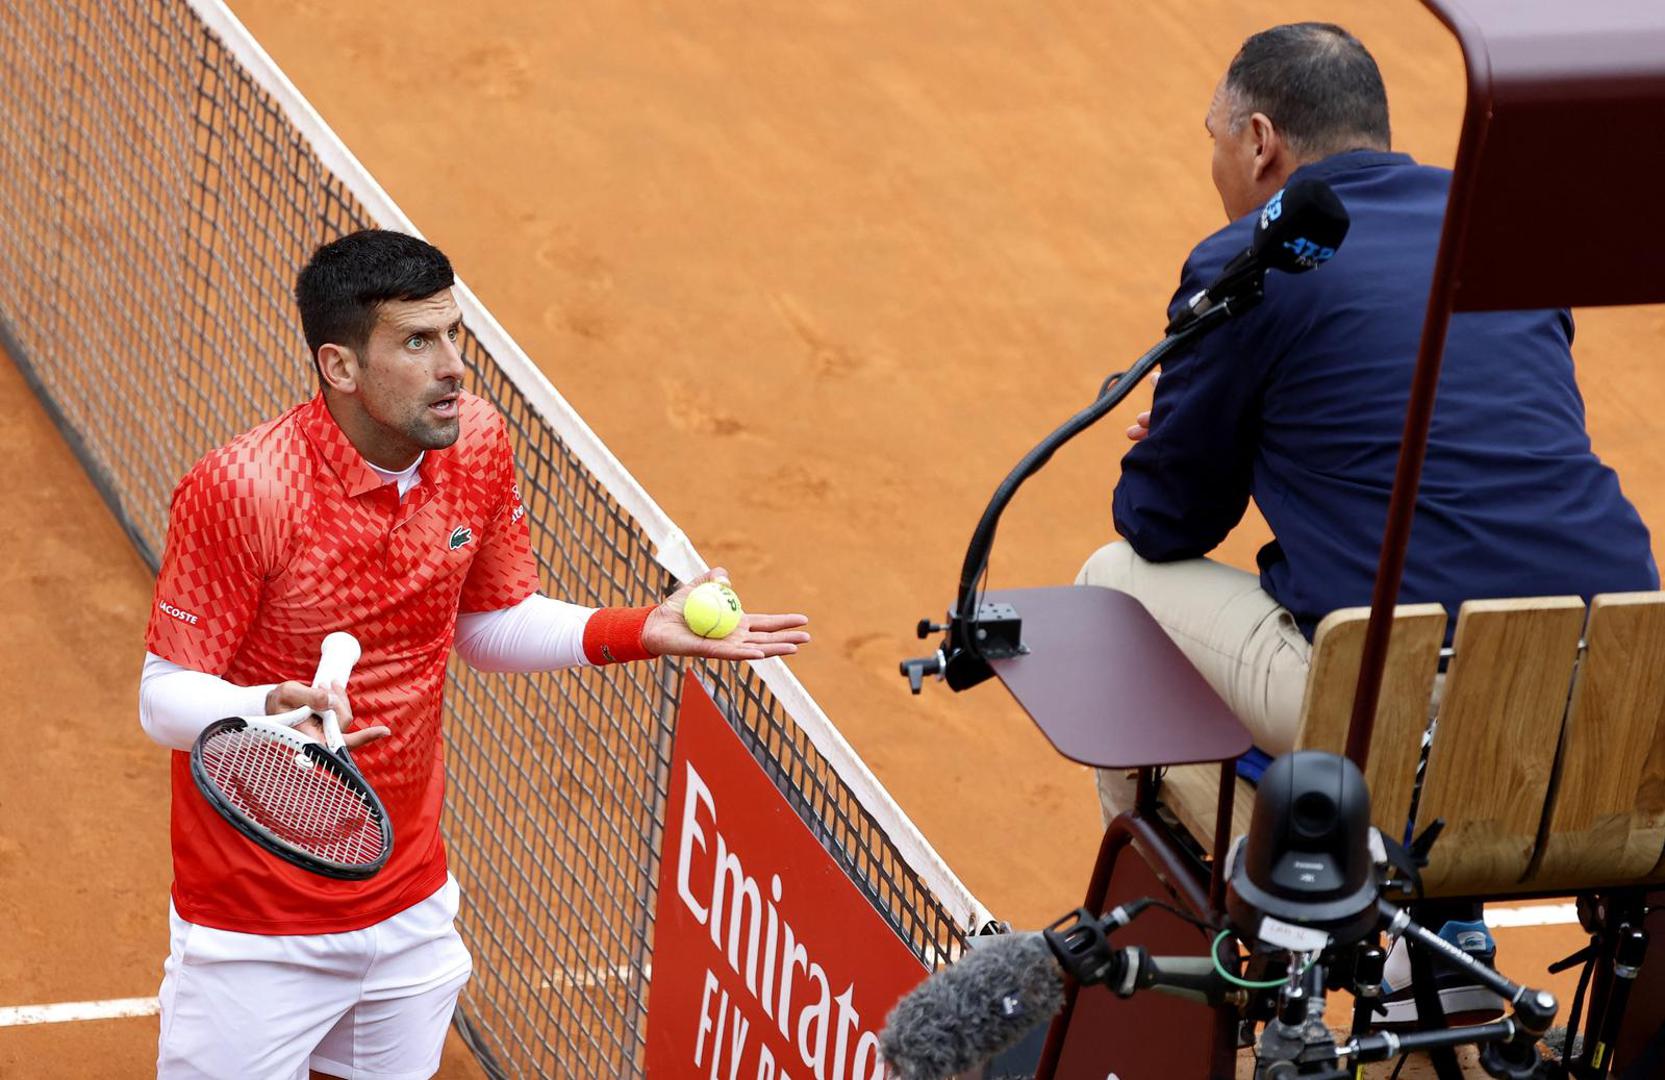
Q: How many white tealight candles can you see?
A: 0